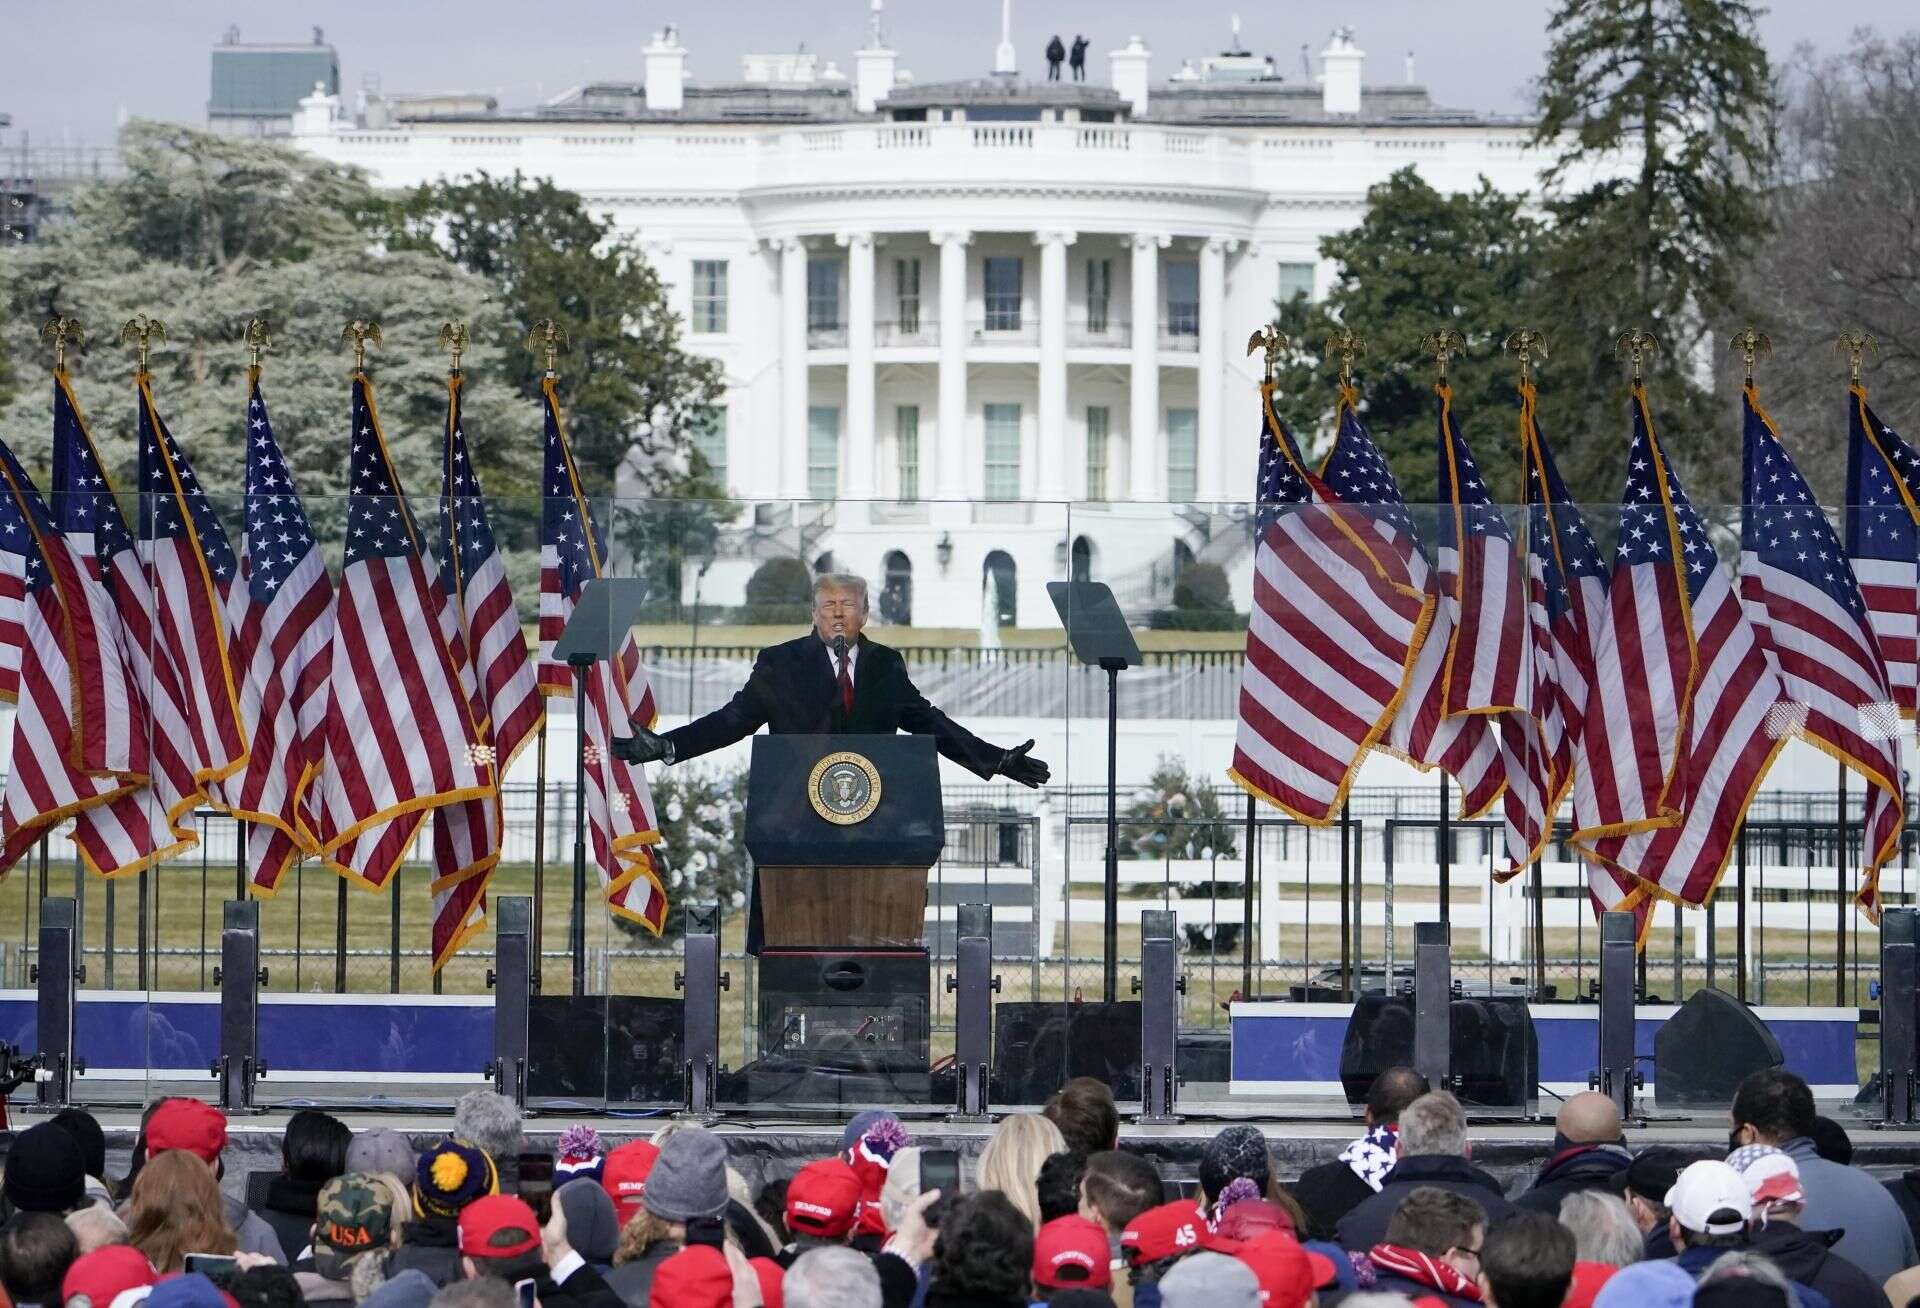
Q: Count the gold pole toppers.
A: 13